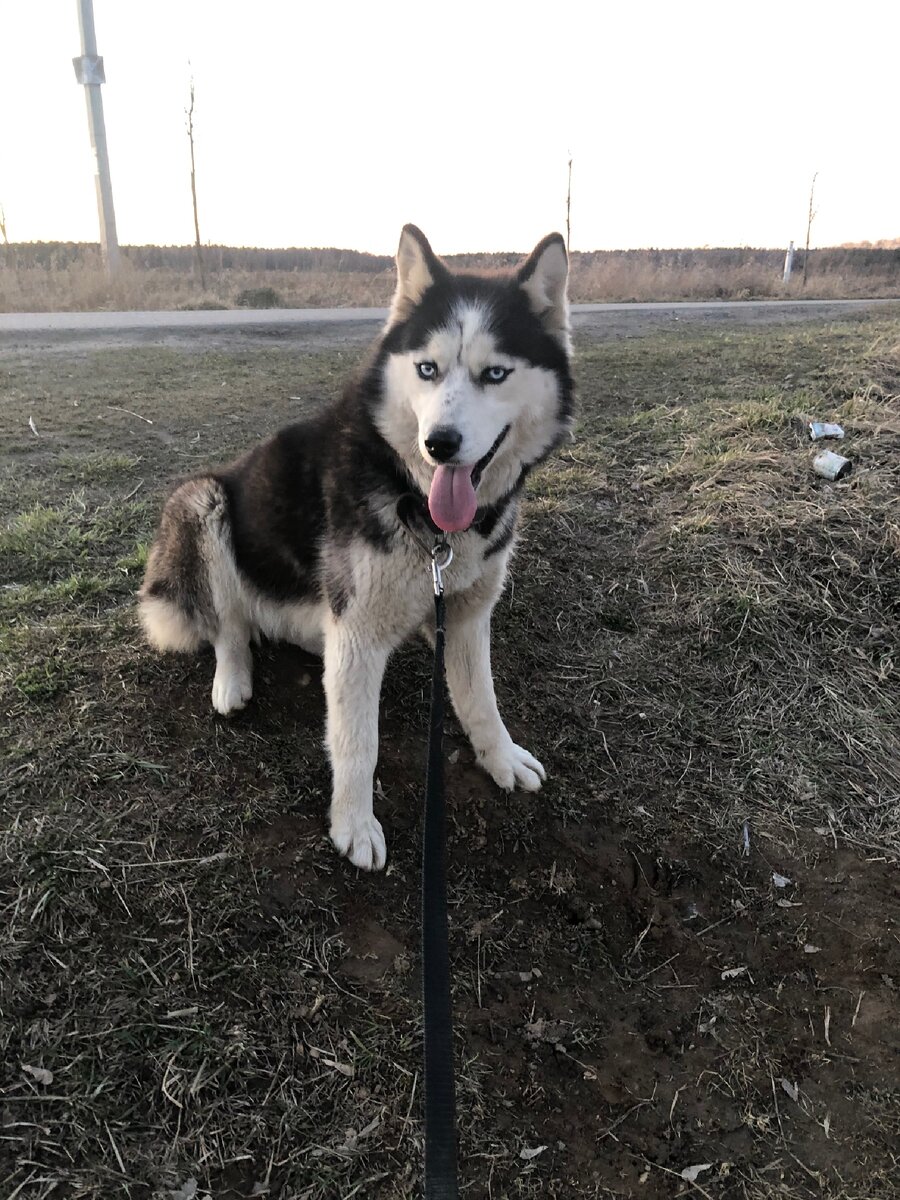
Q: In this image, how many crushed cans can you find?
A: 2